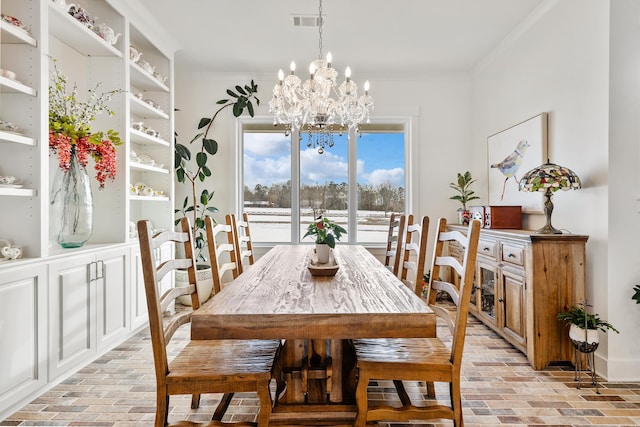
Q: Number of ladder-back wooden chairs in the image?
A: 6